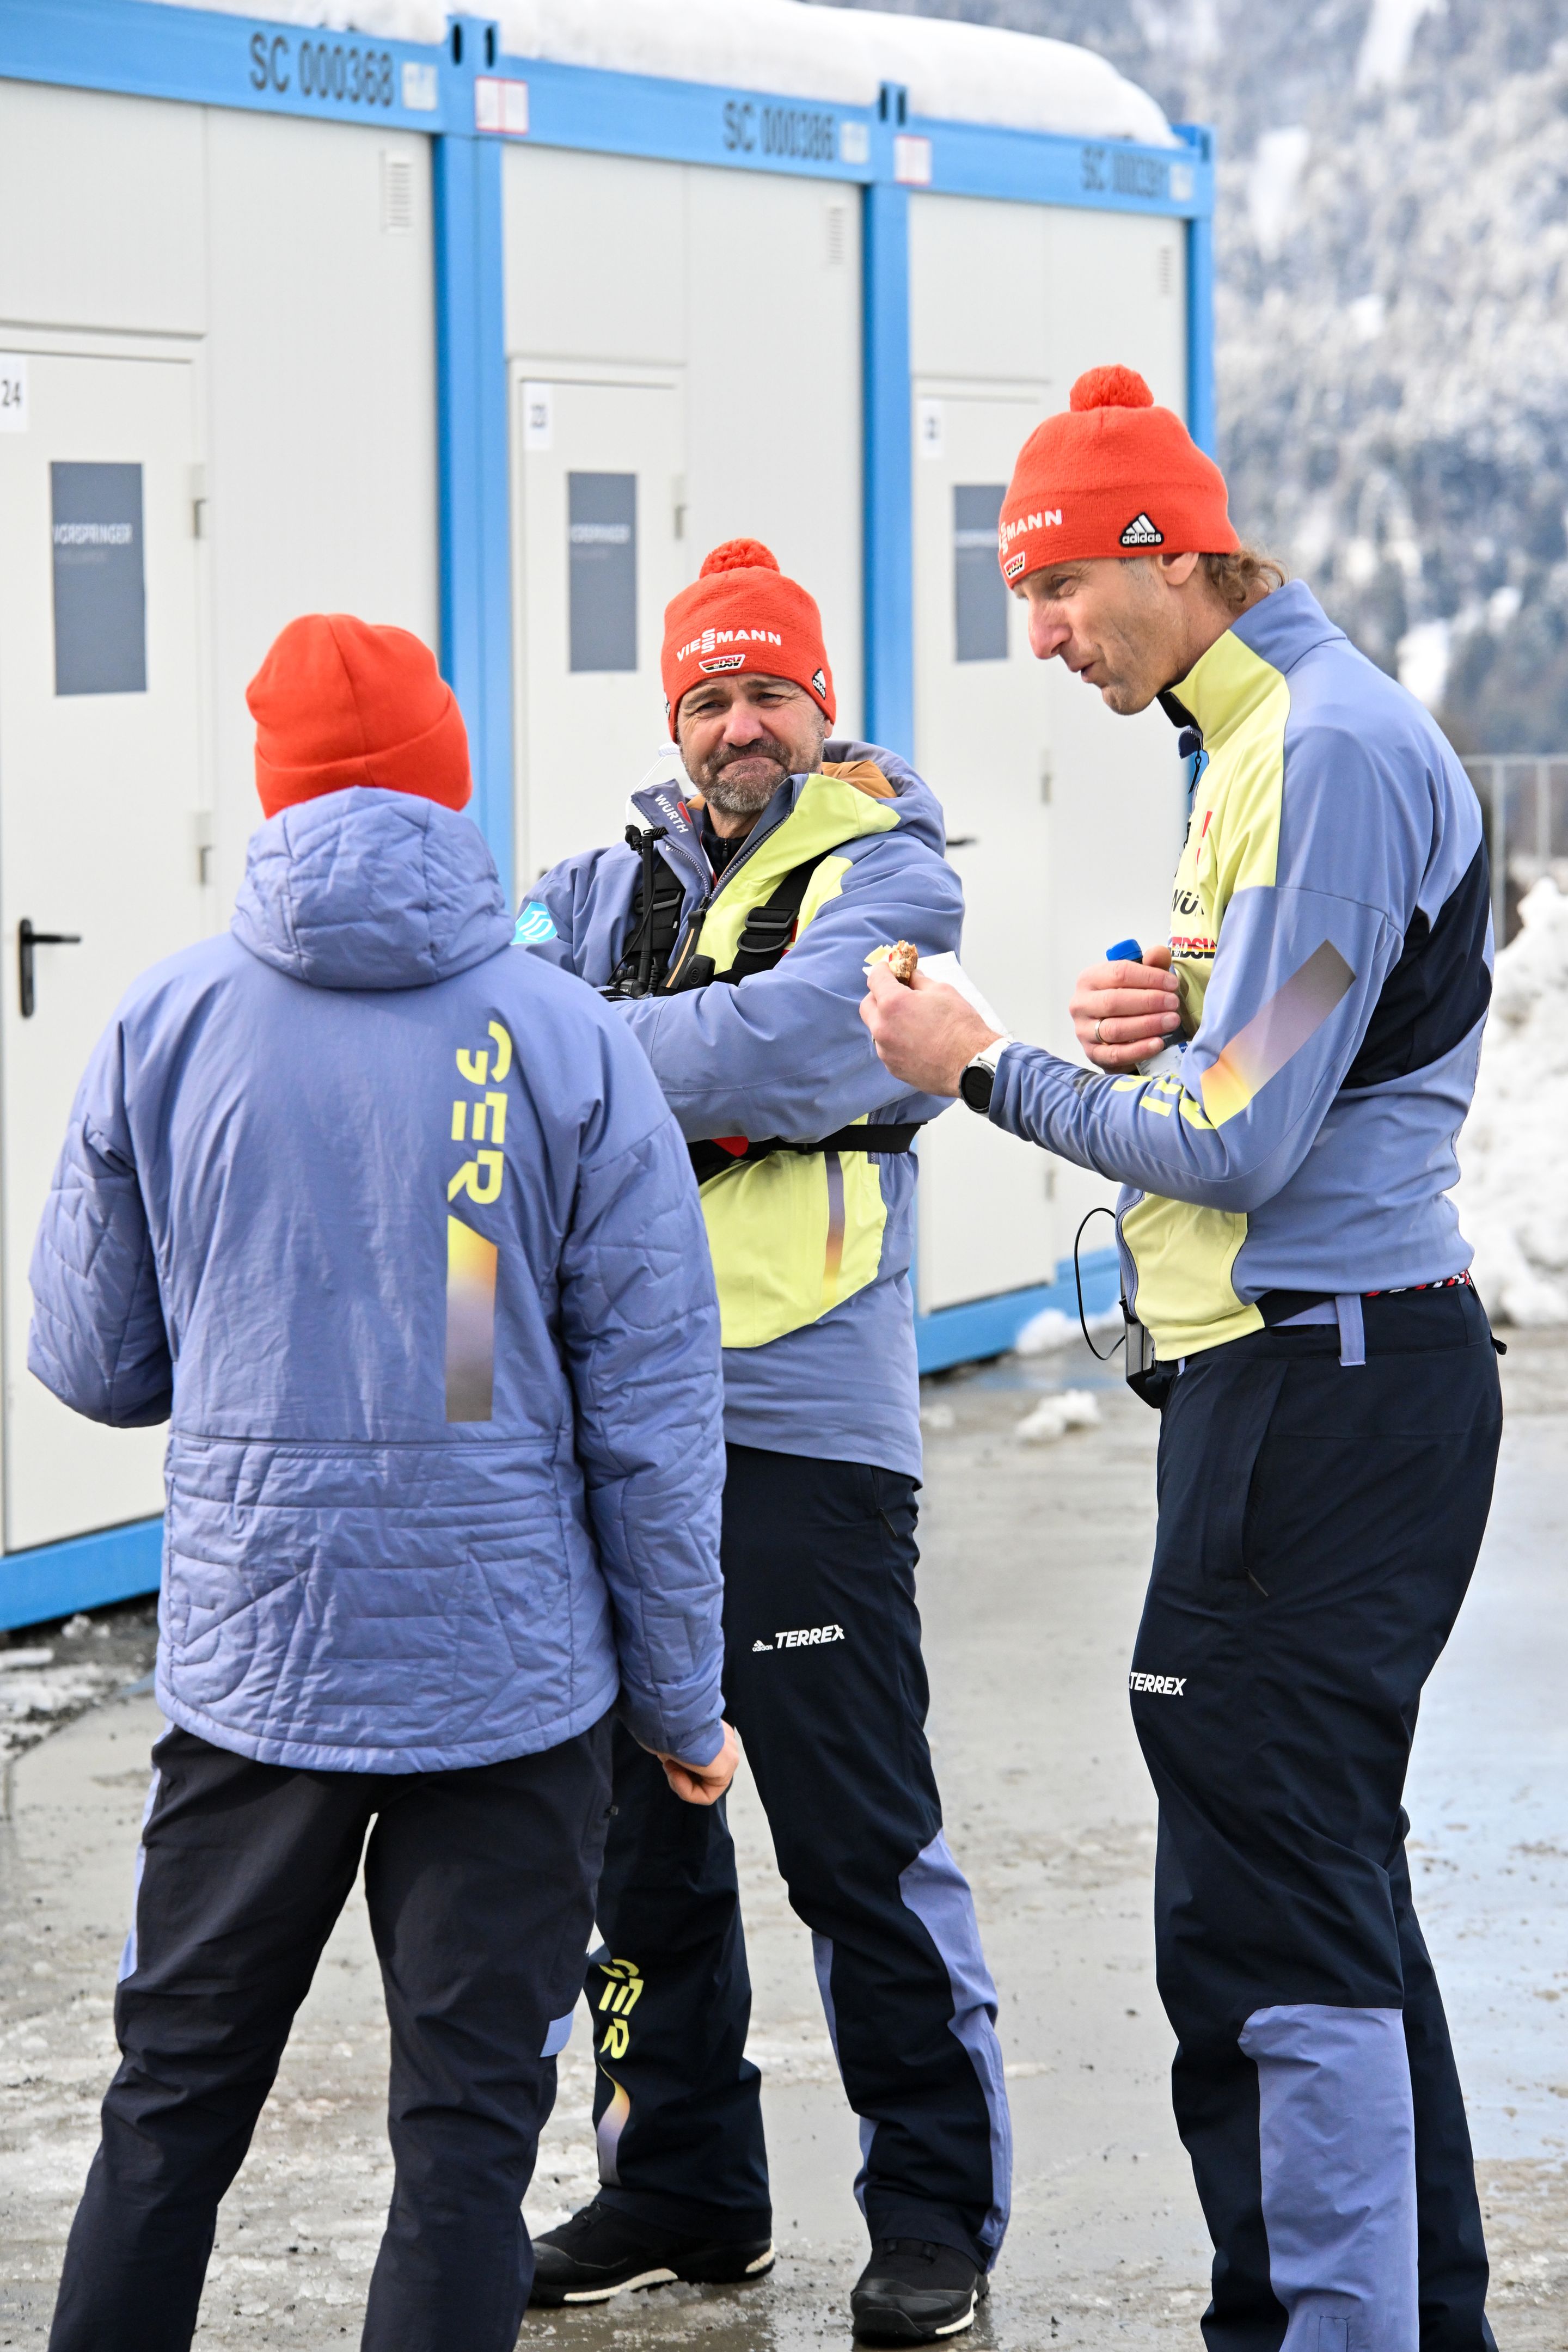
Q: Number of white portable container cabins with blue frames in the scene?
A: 3